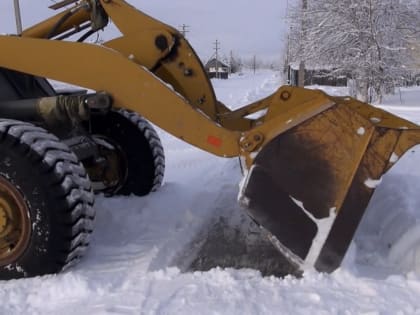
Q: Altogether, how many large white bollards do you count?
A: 0